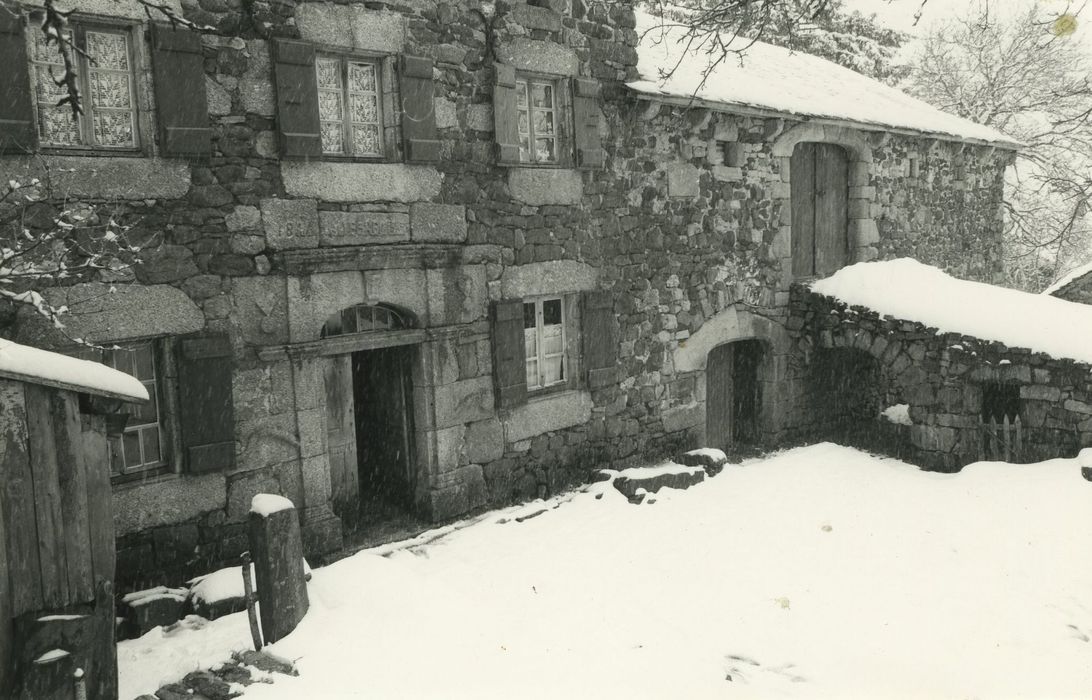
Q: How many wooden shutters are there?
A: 9